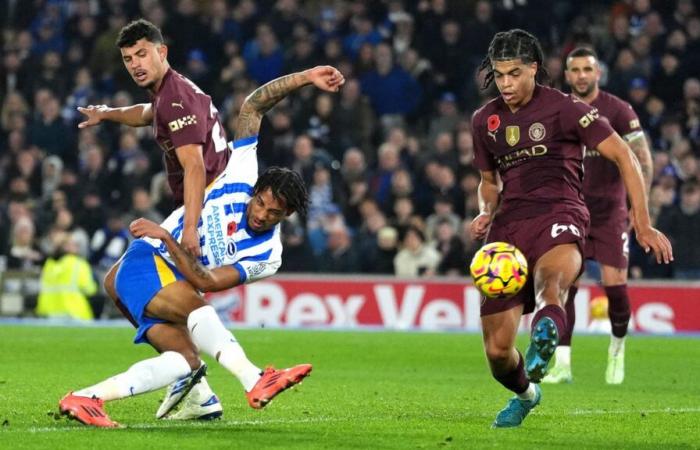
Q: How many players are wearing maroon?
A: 3